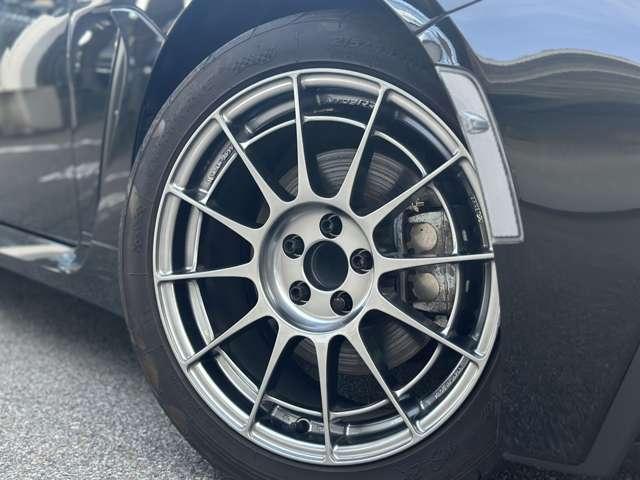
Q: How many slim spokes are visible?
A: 12